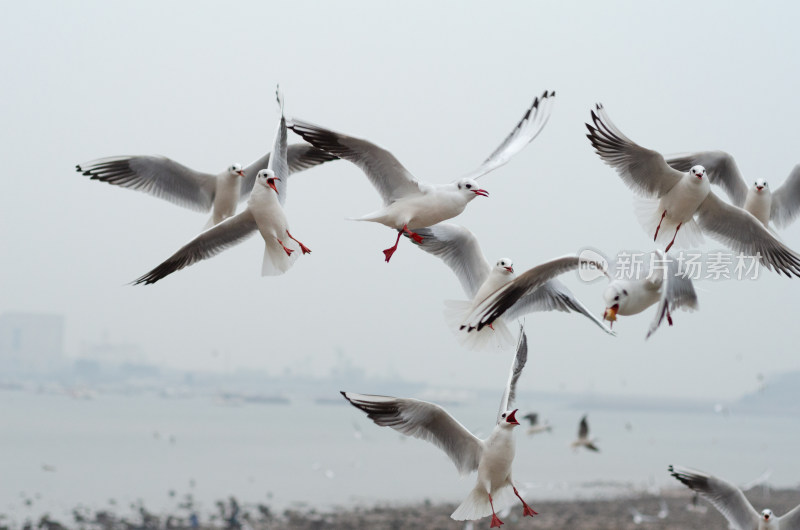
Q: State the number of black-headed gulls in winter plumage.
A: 9